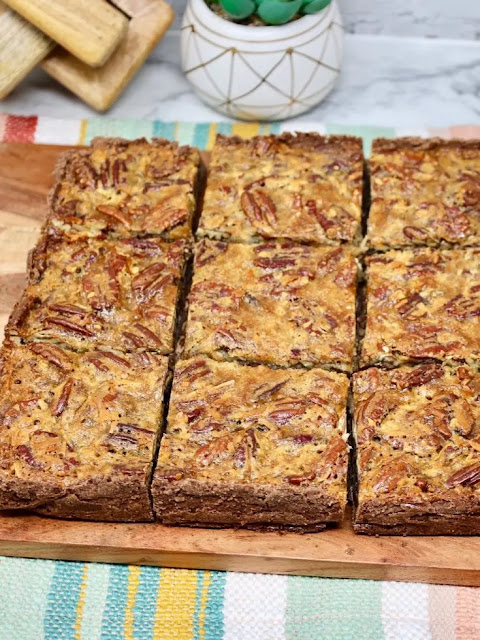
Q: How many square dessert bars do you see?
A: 9